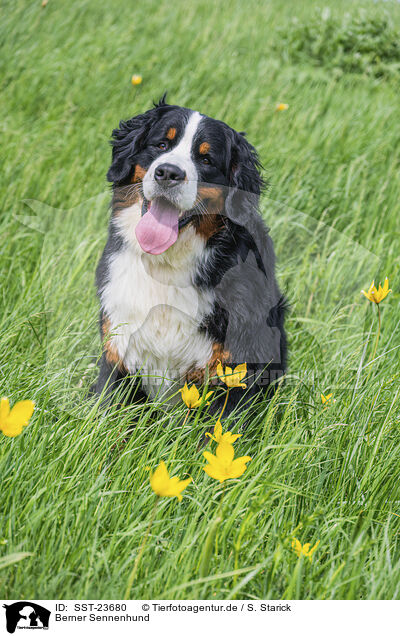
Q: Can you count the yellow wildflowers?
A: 11